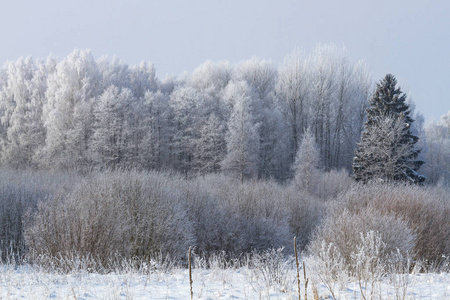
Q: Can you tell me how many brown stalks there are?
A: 3